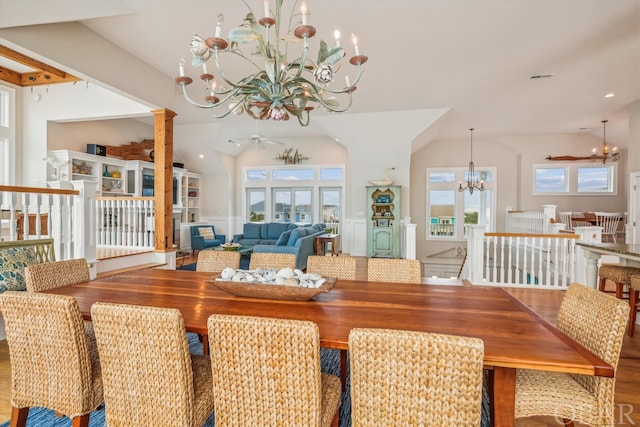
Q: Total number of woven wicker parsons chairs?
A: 10